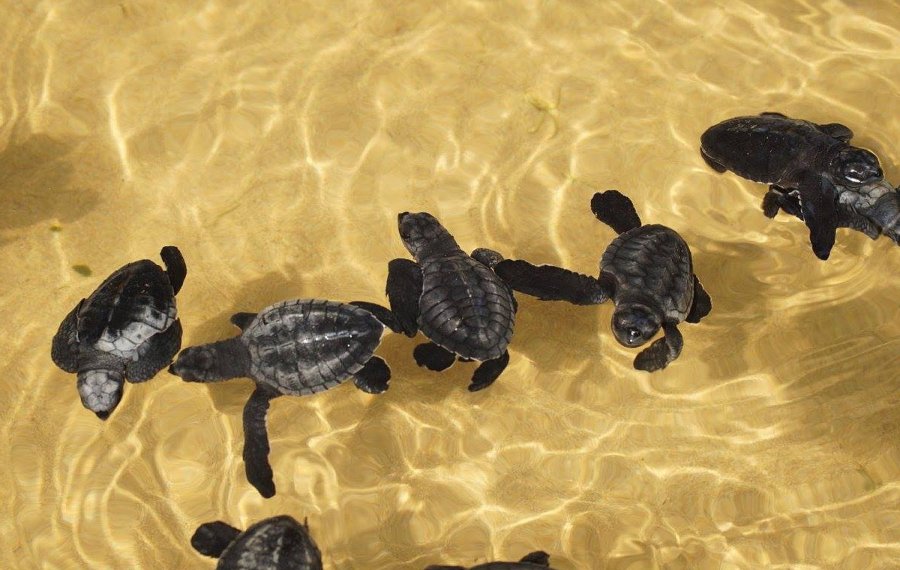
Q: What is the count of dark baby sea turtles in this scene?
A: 8